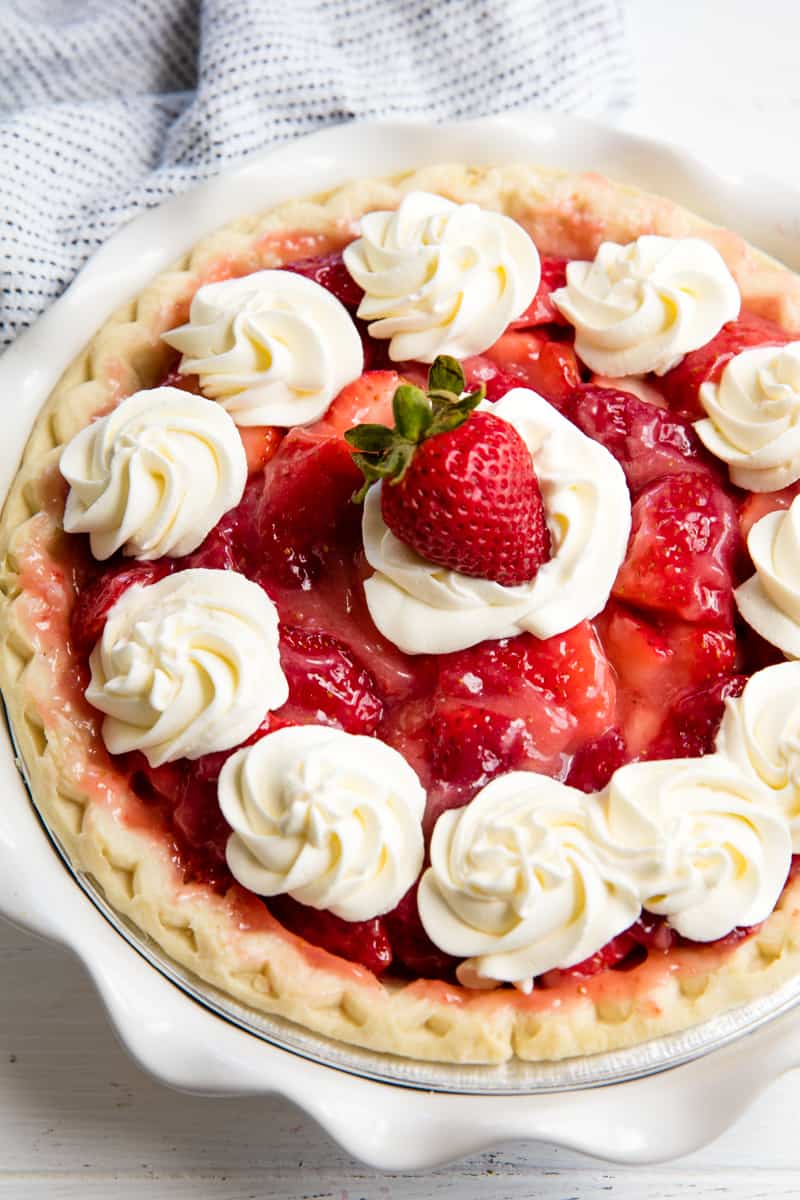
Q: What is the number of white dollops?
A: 12